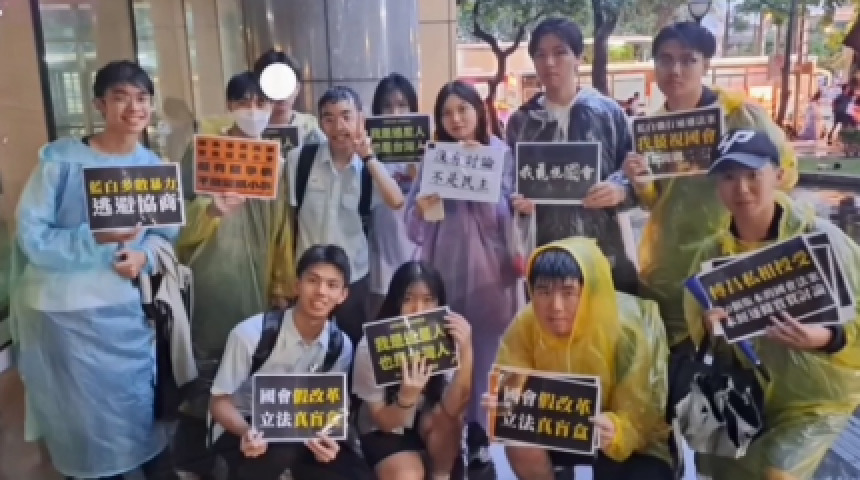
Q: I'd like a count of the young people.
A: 12